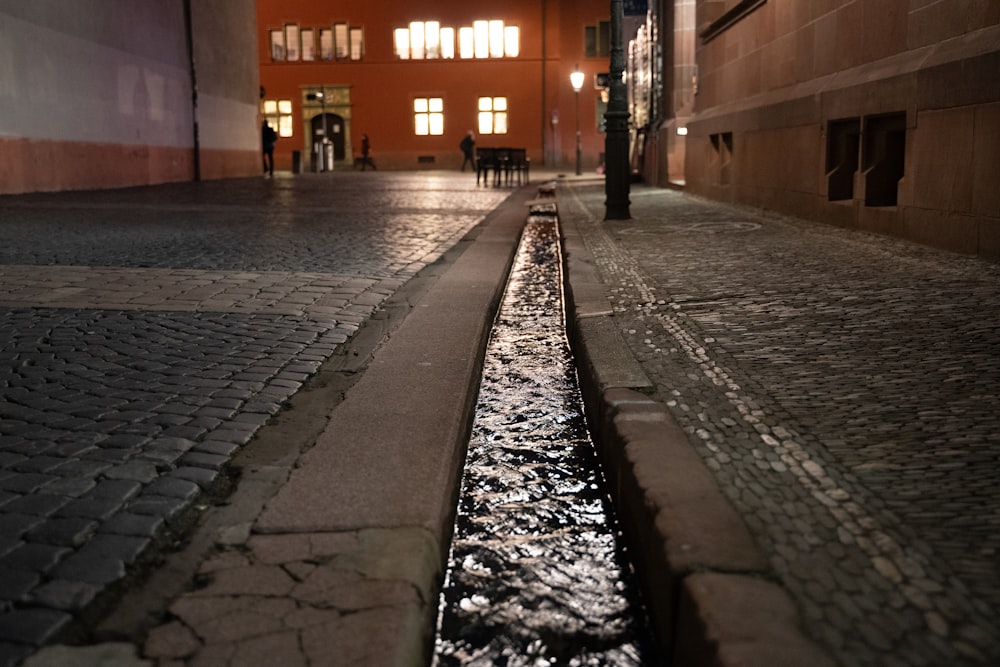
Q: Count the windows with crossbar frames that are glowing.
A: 3